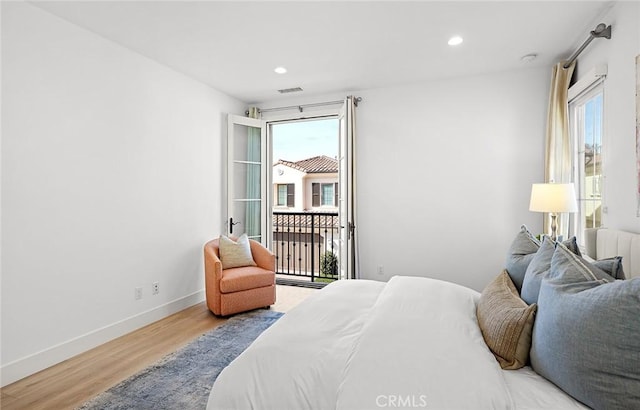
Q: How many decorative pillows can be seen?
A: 5